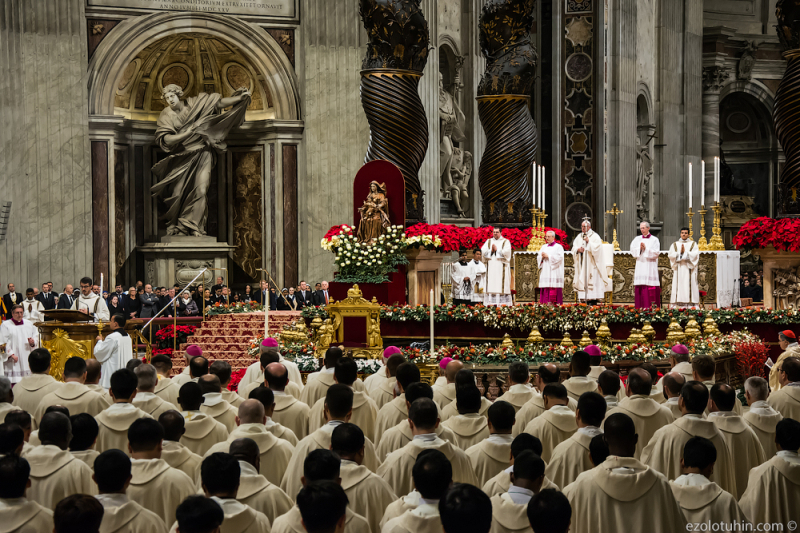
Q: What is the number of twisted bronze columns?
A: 3